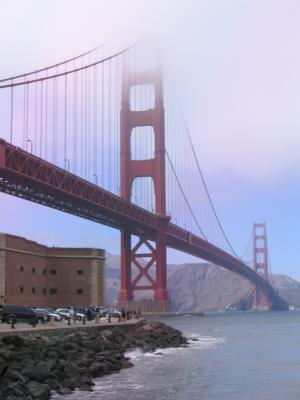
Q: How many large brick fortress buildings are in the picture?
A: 1